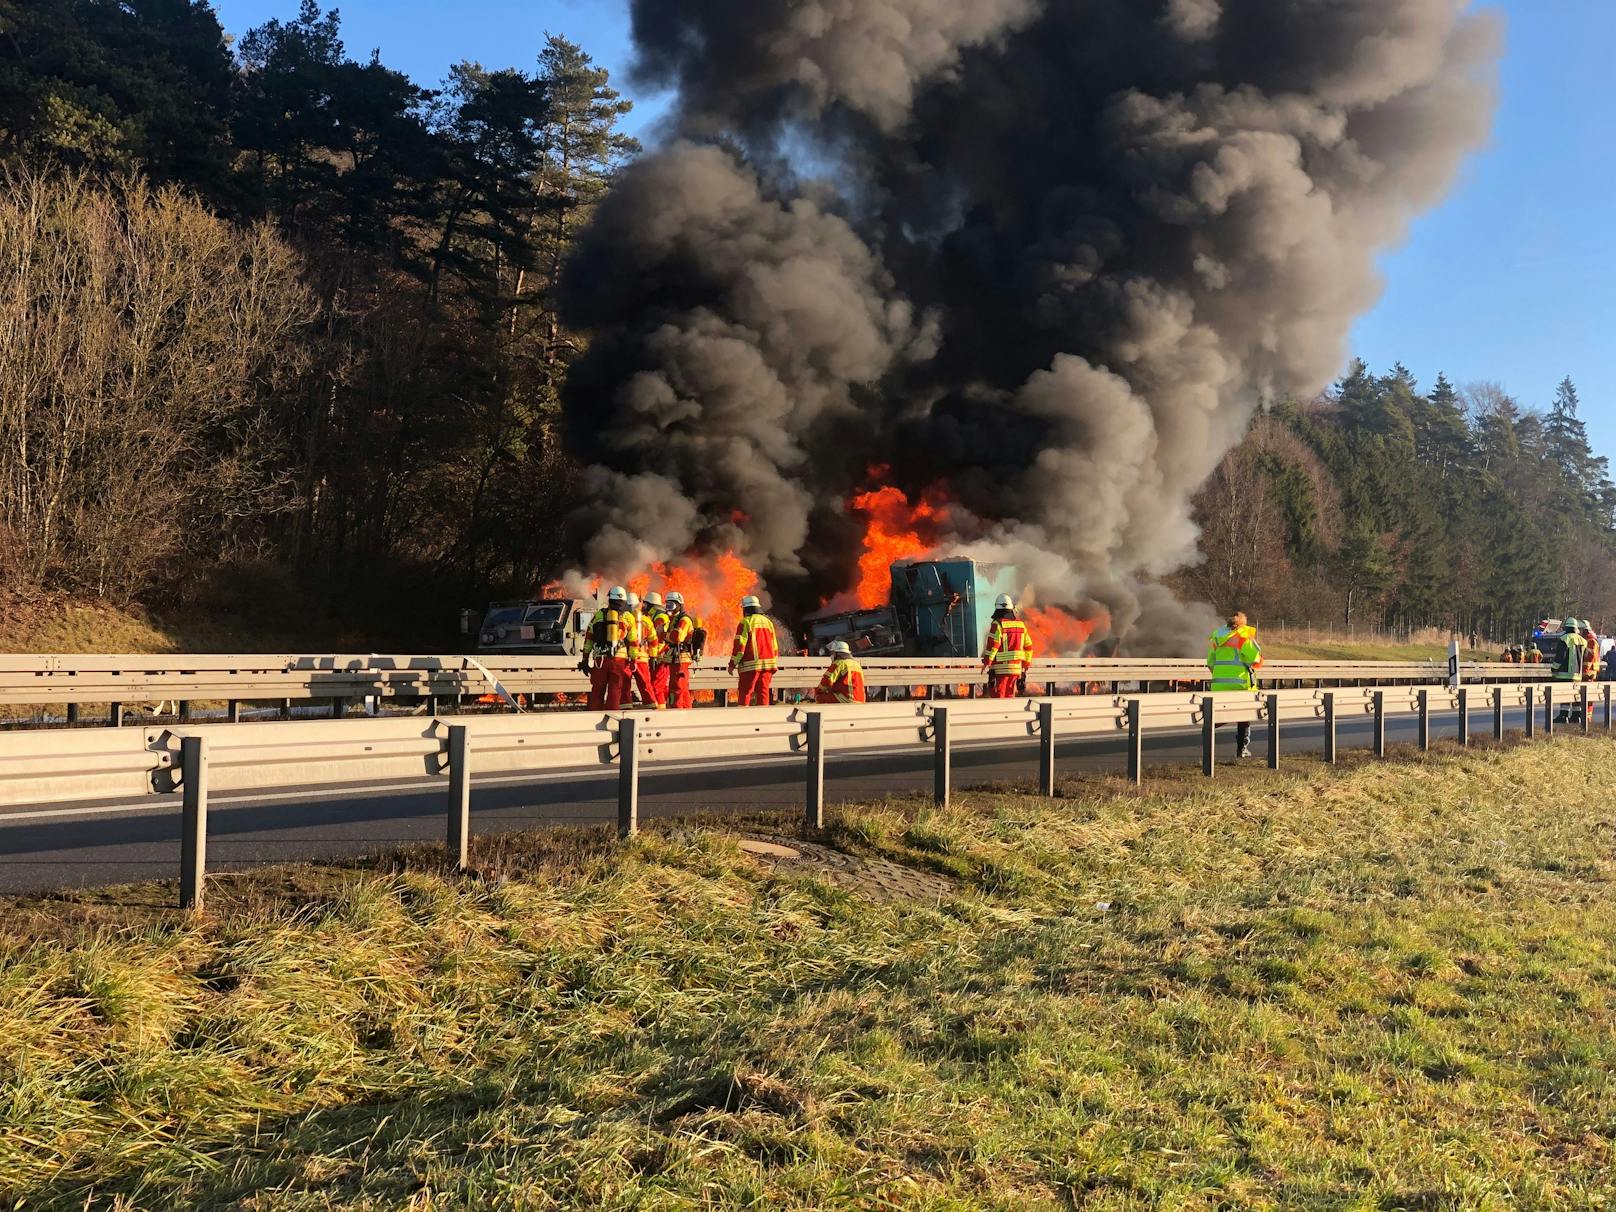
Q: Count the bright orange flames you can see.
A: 3